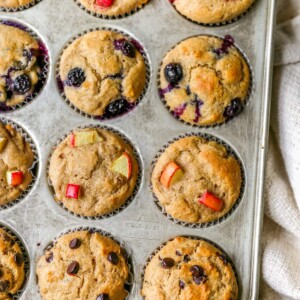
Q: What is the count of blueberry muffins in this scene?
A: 3